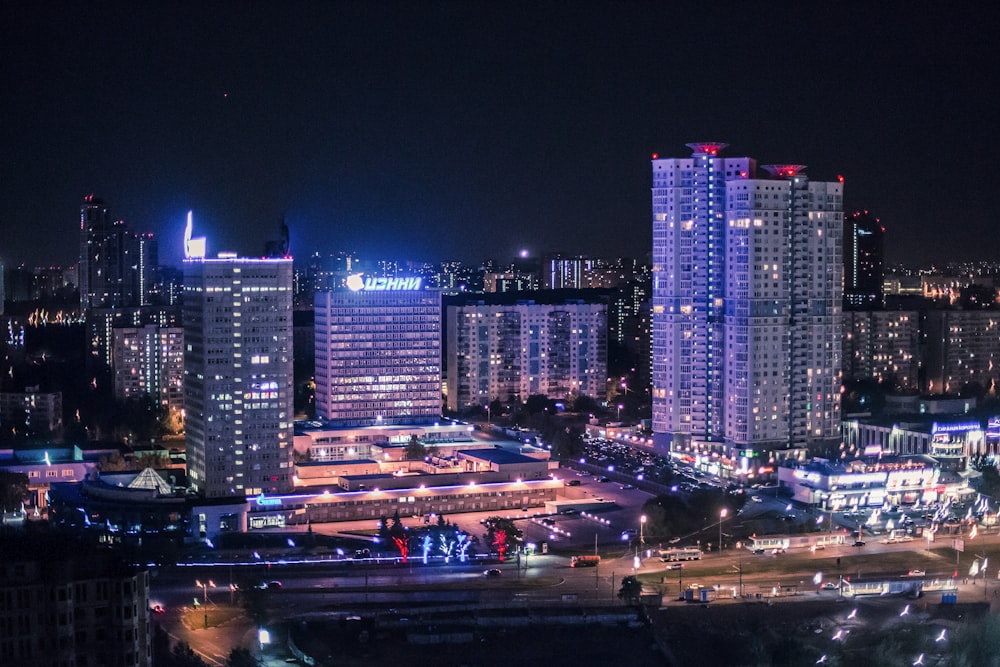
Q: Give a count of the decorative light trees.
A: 5